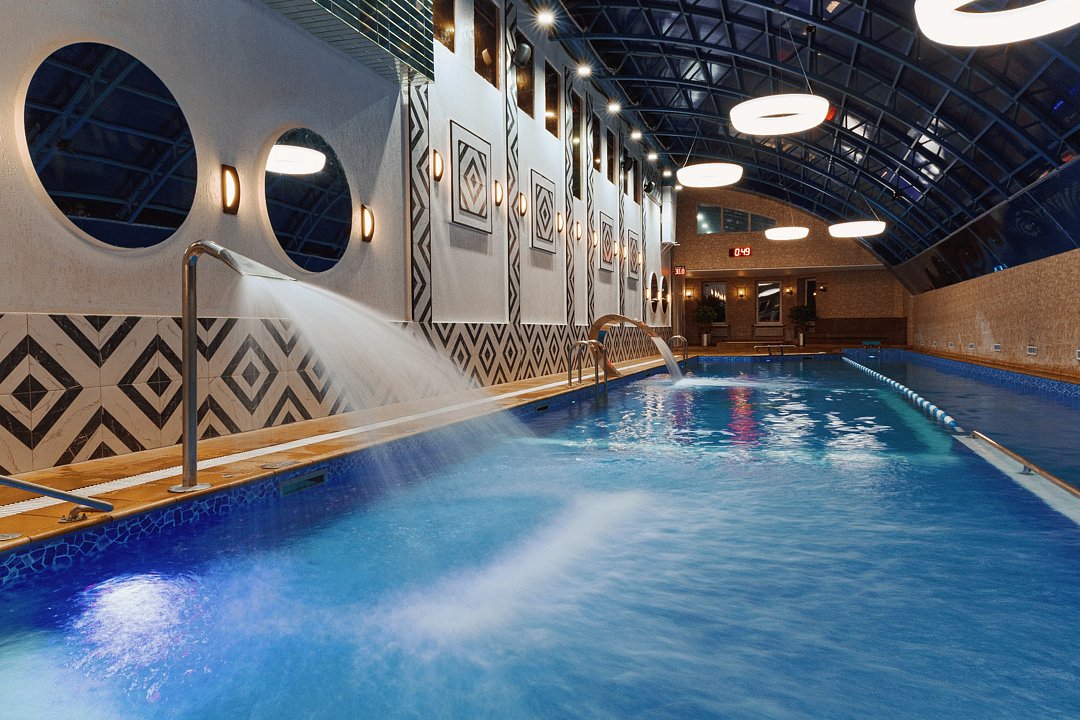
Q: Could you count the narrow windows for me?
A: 9